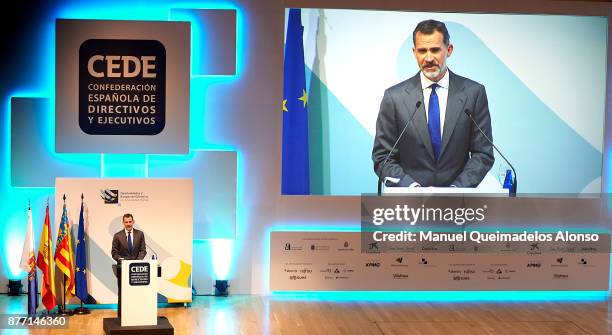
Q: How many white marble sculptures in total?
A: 0